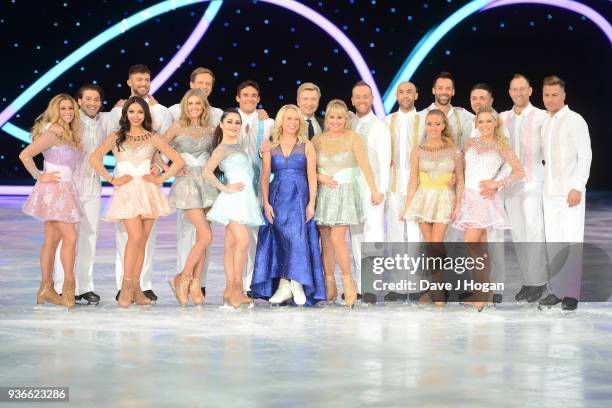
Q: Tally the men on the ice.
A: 11